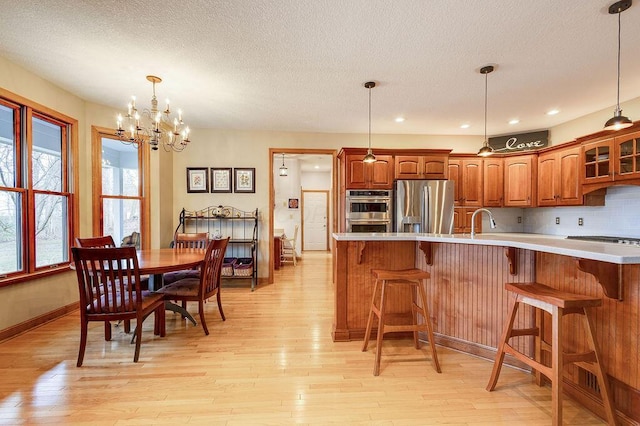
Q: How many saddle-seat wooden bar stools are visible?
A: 2